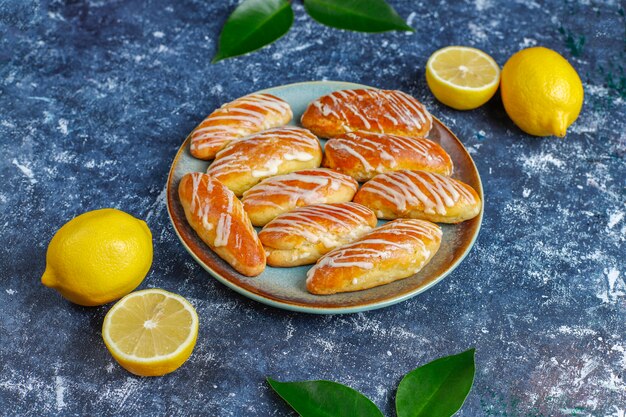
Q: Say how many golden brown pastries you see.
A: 9